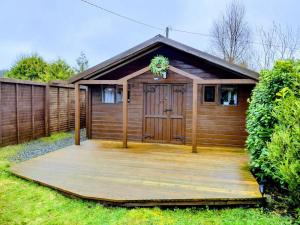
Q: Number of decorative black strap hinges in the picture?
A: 4